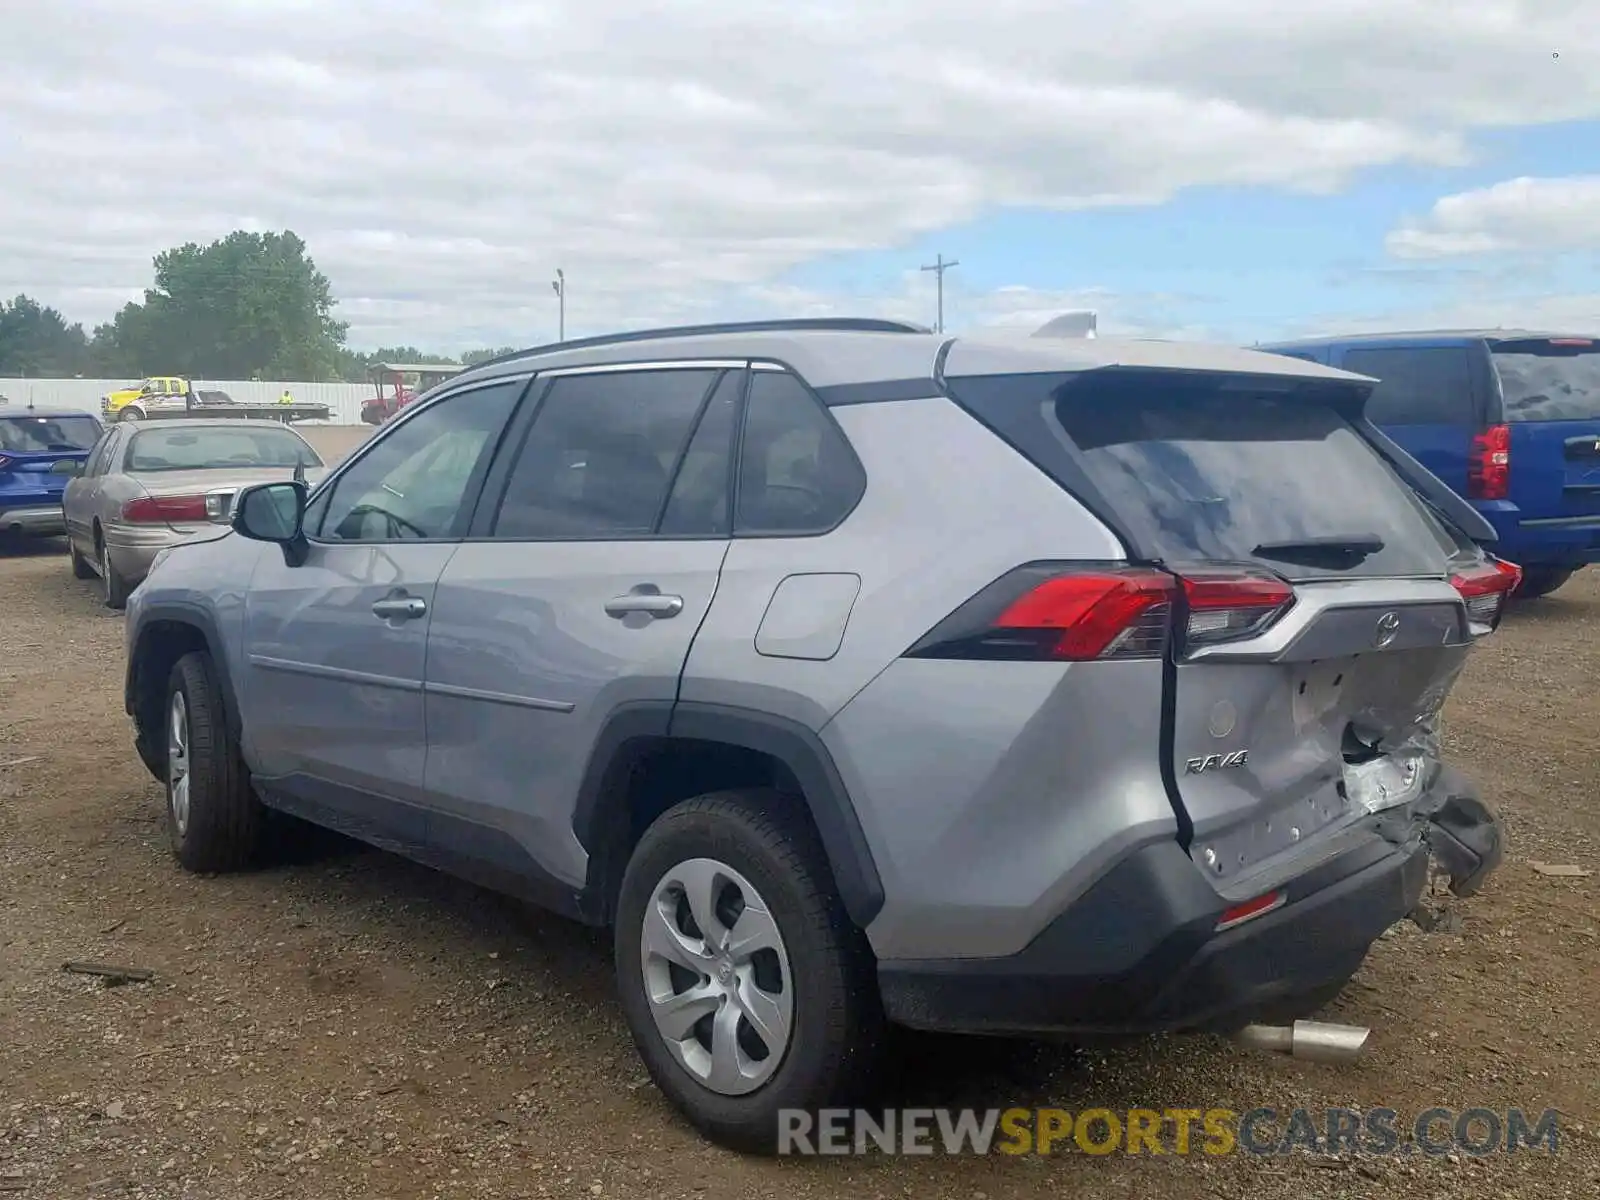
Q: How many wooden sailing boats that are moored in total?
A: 0